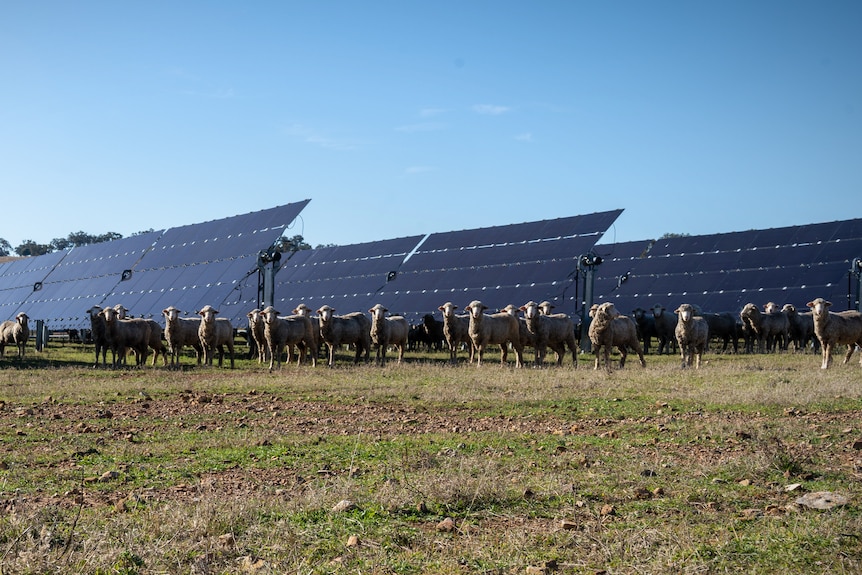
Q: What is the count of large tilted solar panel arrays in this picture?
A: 3